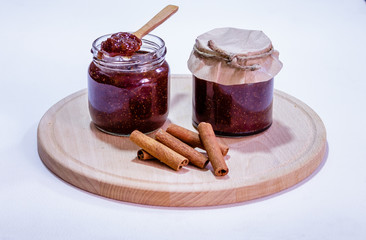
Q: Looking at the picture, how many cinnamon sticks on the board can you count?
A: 5